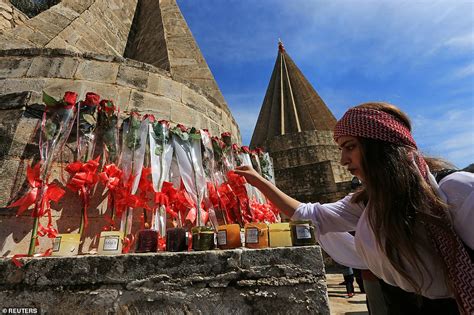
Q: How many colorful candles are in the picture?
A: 9